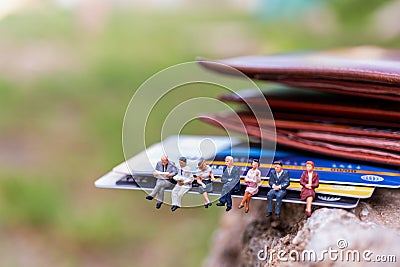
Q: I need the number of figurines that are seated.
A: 7